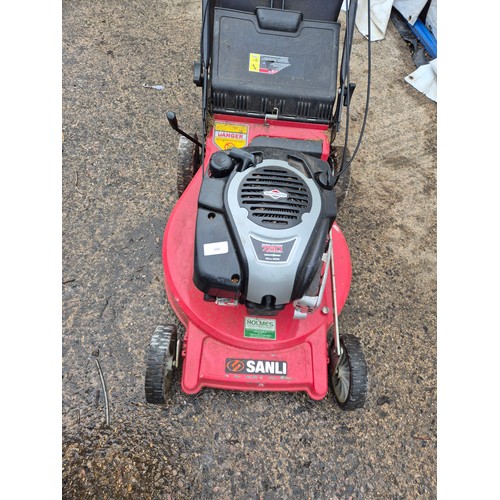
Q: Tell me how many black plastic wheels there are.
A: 4